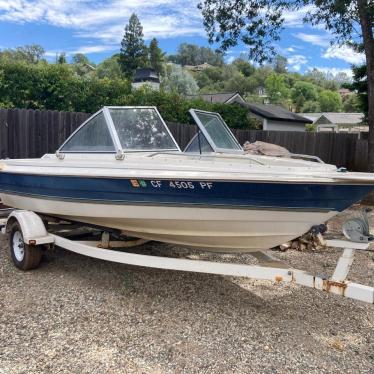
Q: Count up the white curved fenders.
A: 1